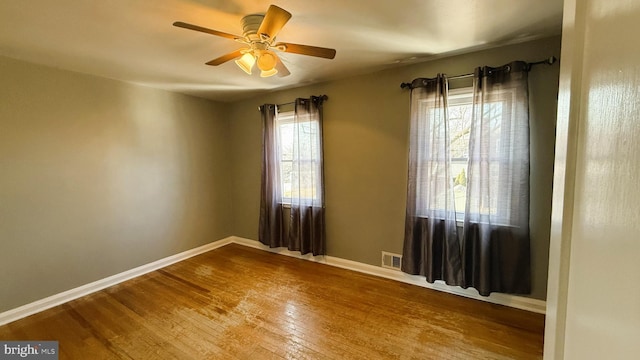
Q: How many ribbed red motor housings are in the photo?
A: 0